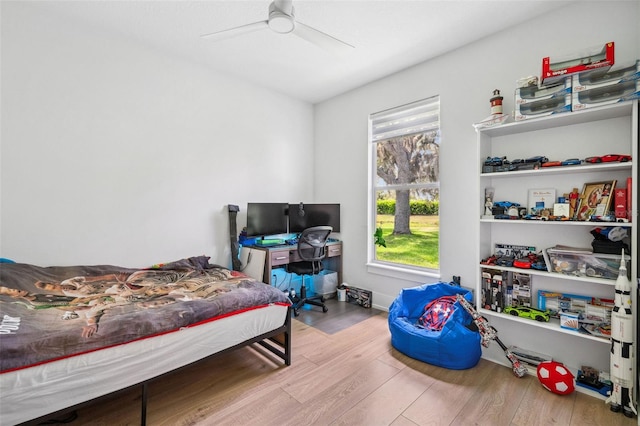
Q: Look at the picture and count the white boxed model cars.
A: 4